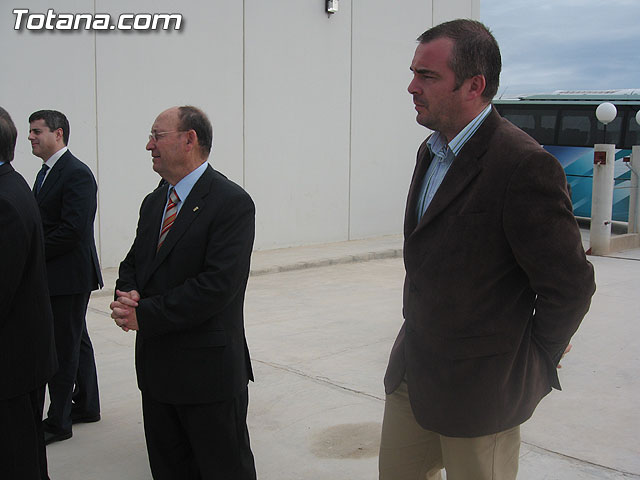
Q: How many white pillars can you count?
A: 2